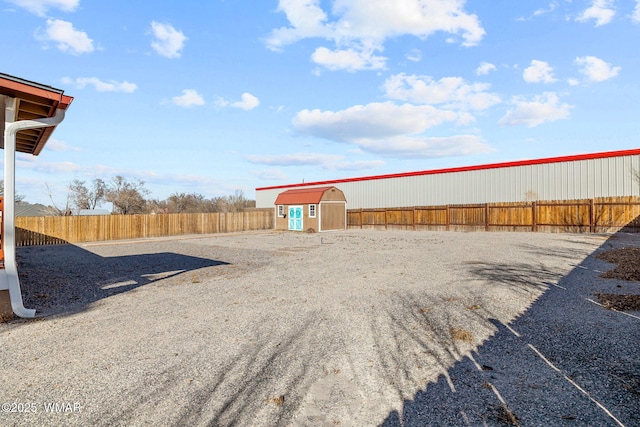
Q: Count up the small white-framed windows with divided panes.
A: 2